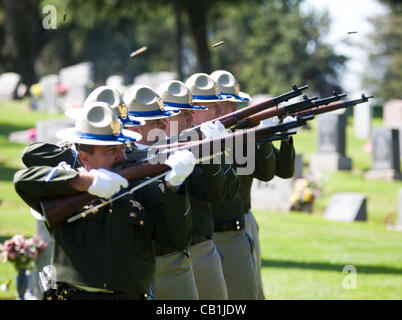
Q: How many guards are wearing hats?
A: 6